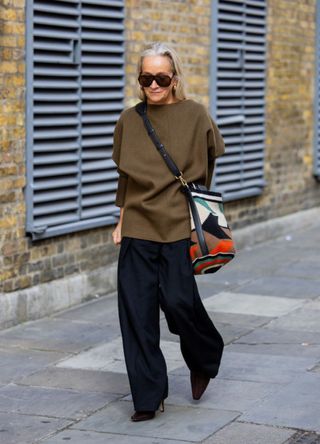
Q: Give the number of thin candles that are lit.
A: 0